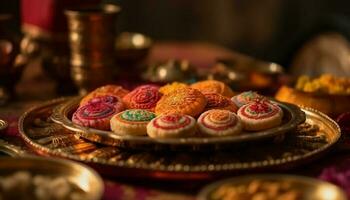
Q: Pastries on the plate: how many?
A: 13